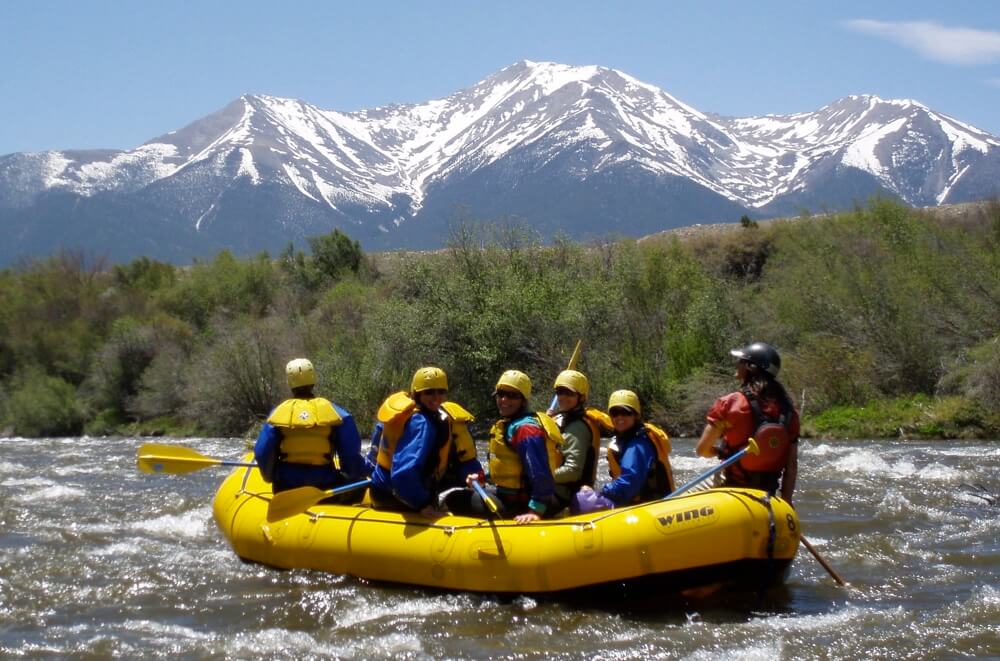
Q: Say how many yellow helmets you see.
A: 5